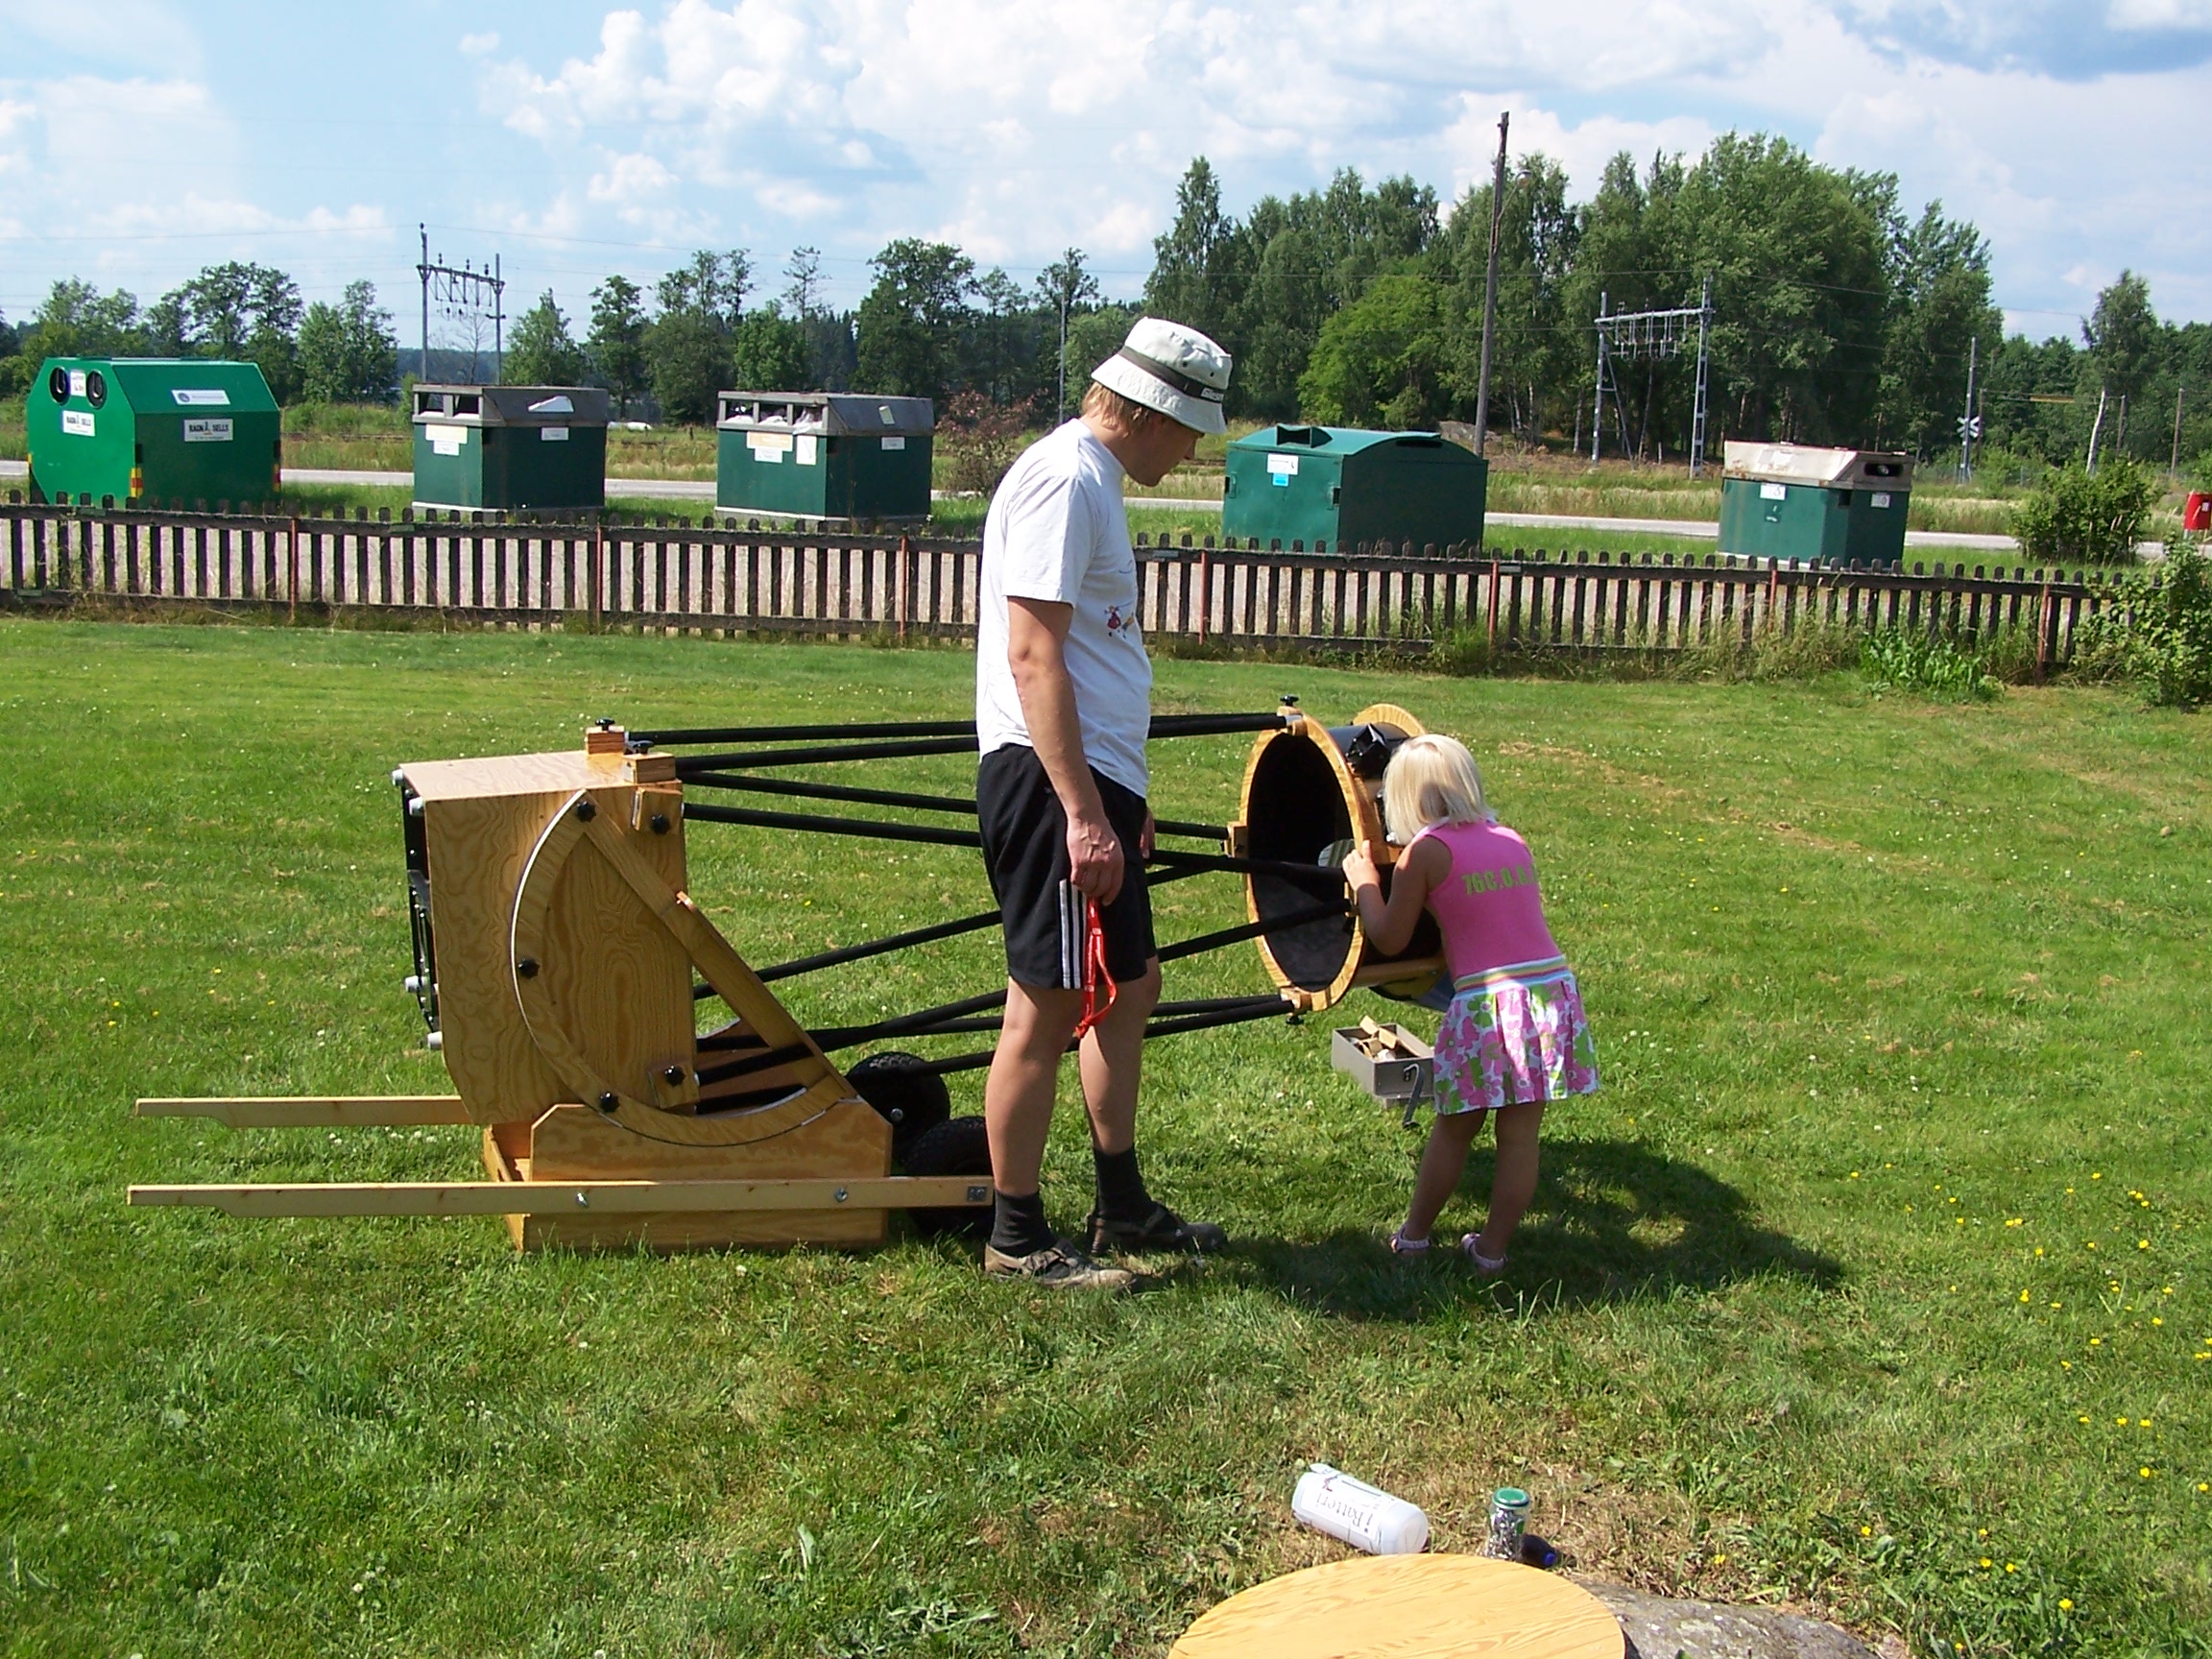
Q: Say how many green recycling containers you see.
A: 5